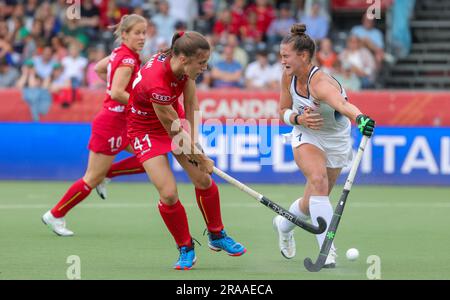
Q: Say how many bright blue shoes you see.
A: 2